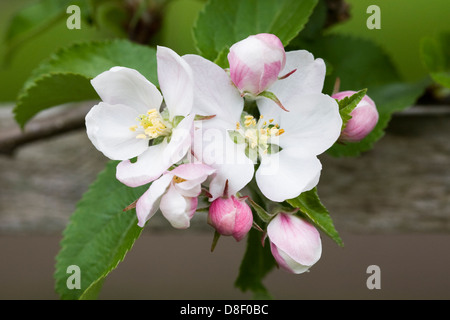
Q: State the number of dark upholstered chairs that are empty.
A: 0